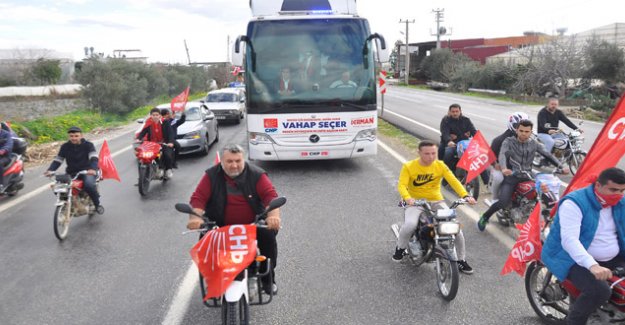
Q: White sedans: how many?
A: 1